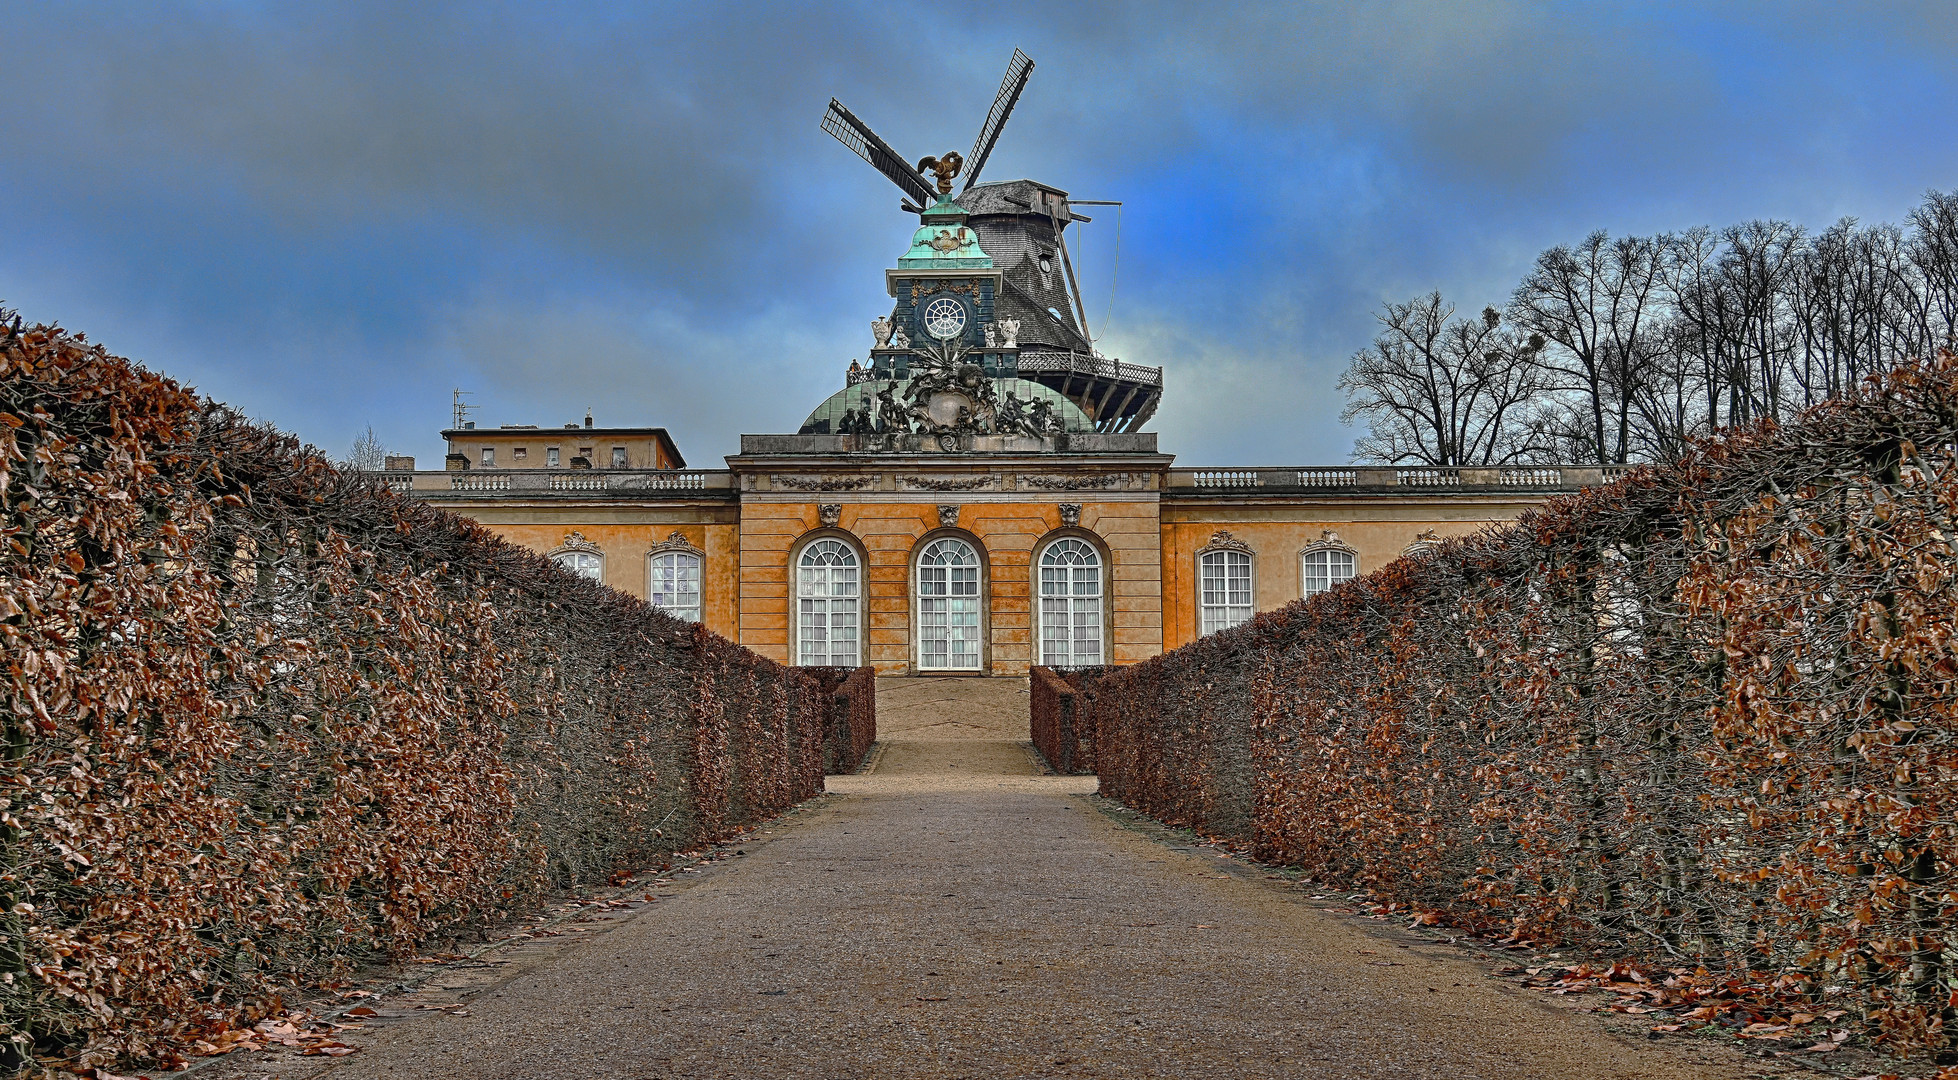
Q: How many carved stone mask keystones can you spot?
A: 3